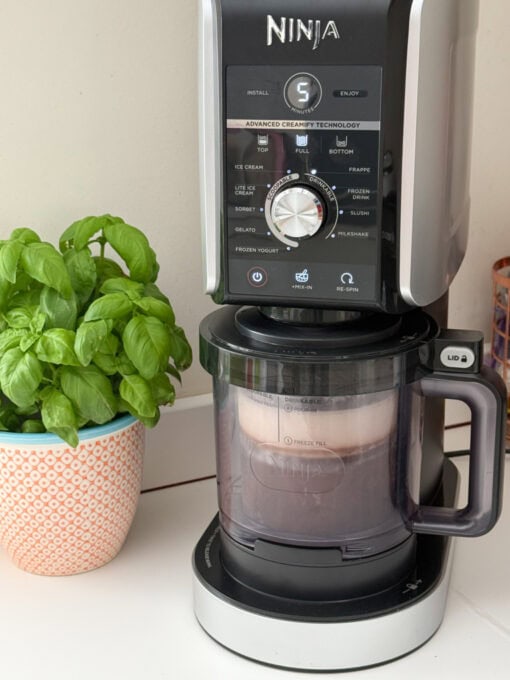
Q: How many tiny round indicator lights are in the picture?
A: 9